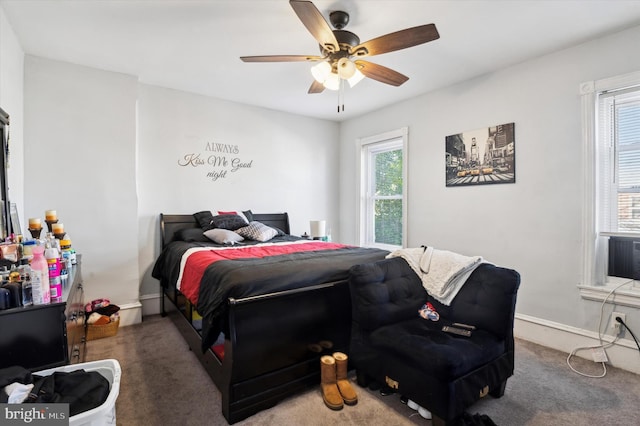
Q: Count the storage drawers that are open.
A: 0